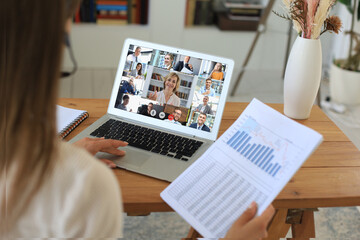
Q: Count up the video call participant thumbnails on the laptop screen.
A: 13